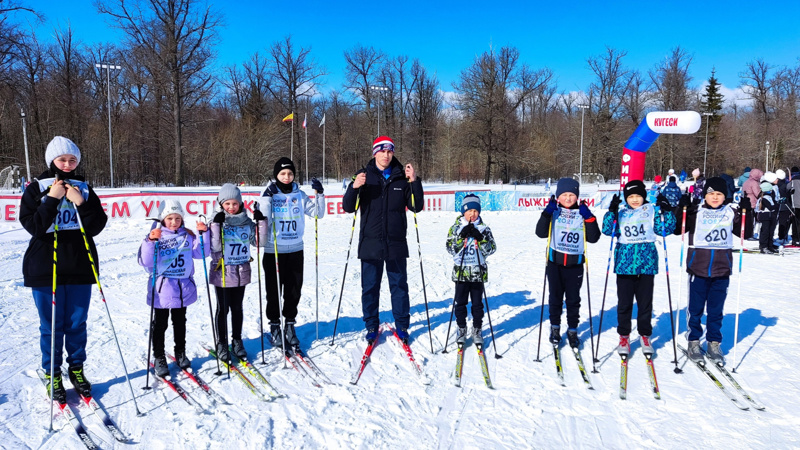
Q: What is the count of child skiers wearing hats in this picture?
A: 8